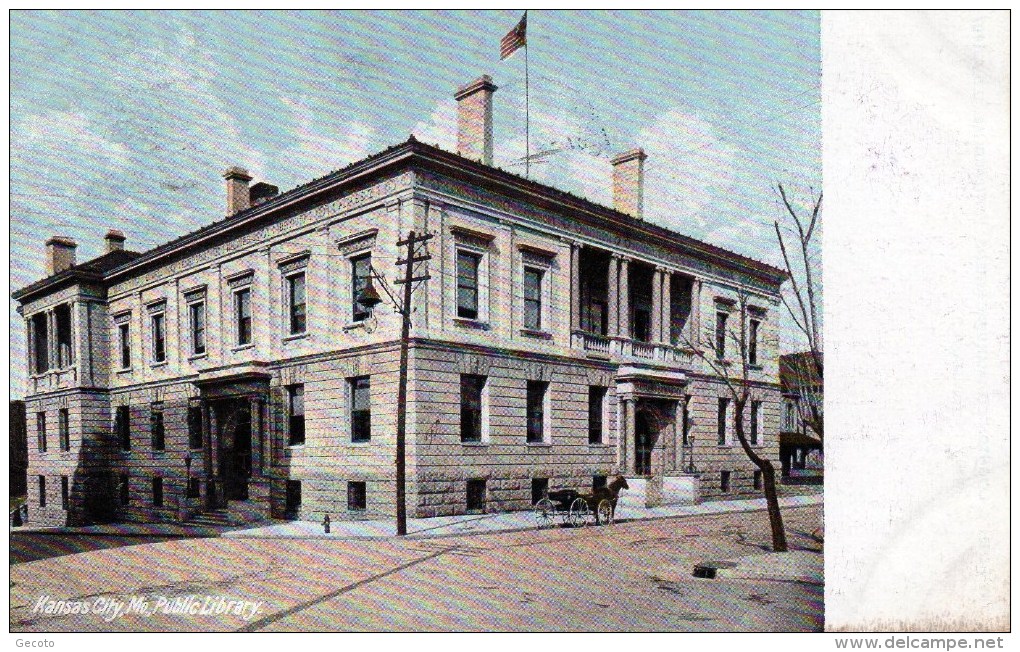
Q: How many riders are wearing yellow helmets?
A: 0